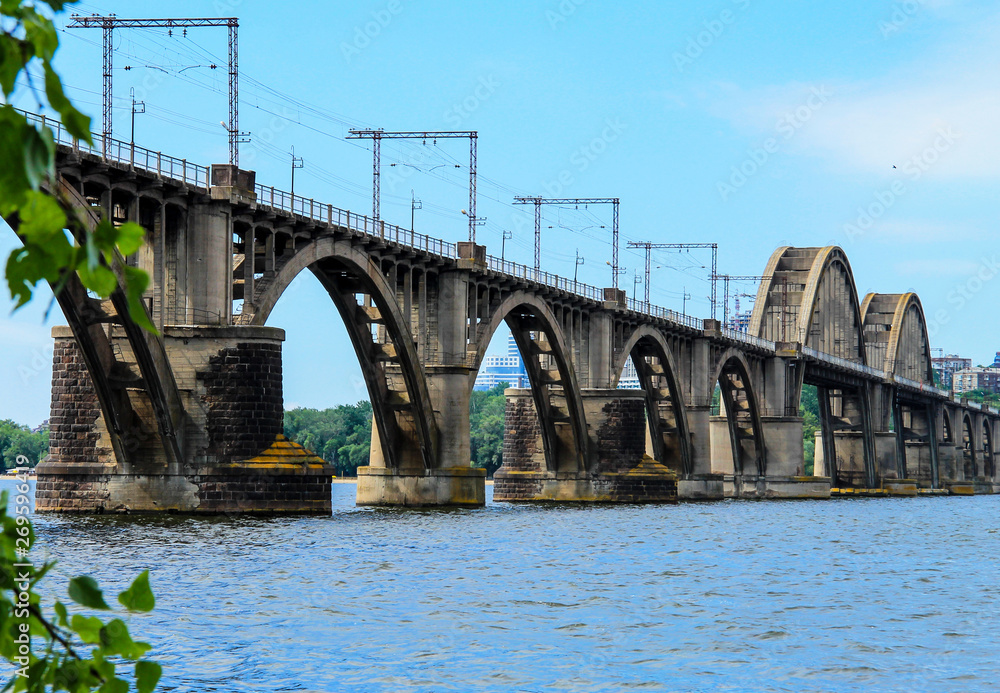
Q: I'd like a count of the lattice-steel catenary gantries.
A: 5